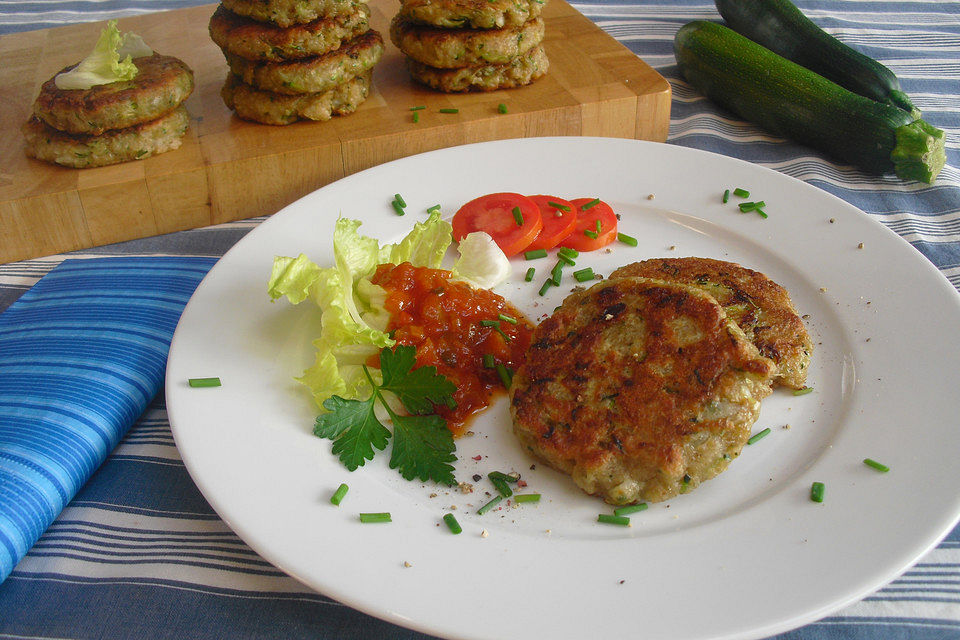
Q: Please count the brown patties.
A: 11